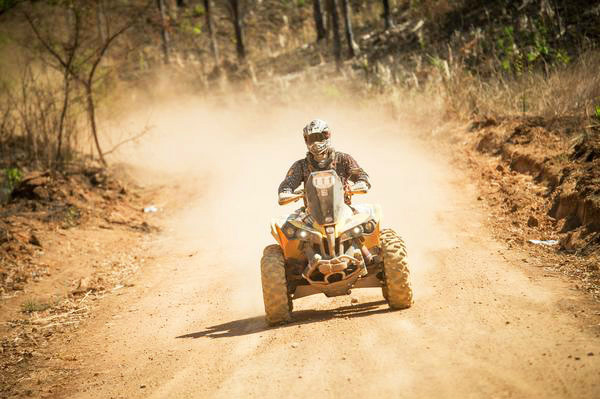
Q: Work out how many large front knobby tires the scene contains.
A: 2